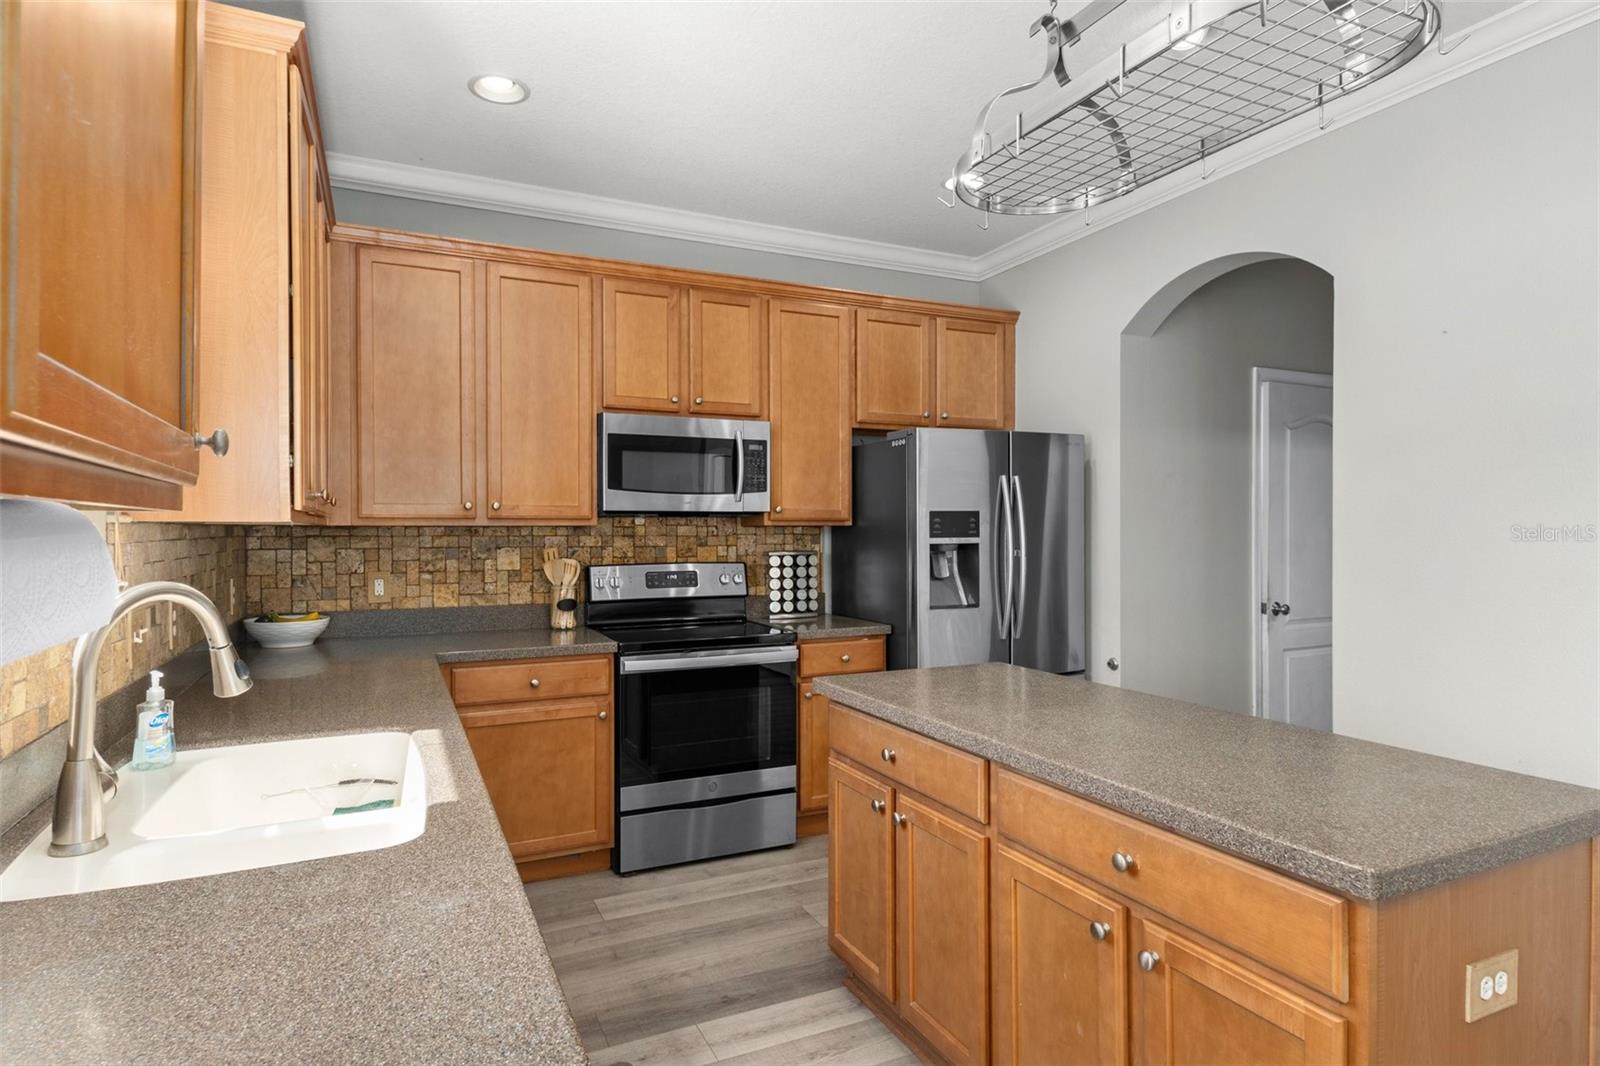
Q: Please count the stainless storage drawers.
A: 1